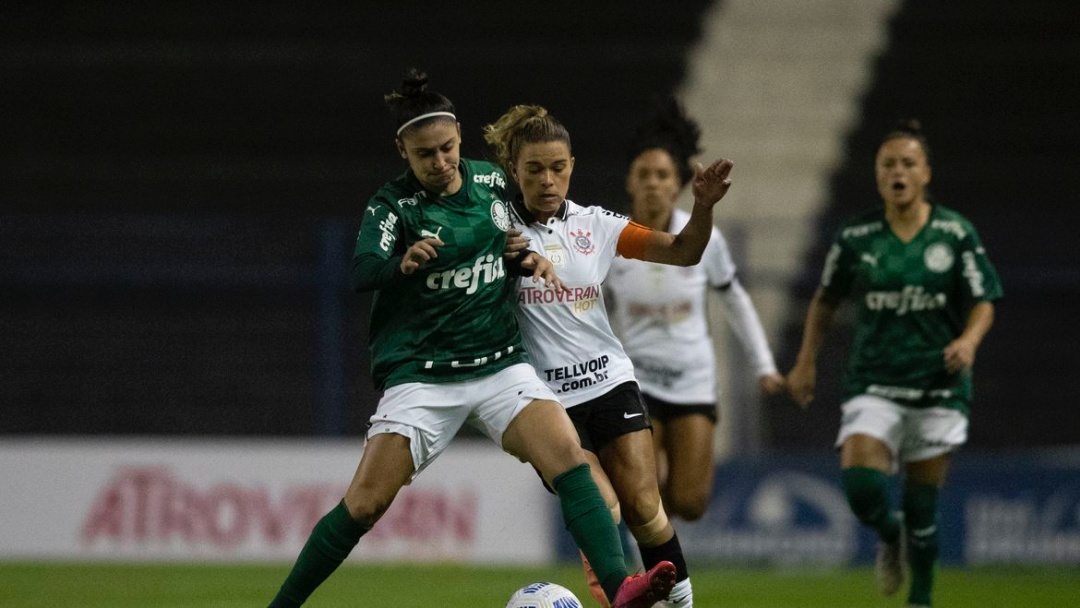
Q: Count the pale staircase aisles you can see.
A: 1